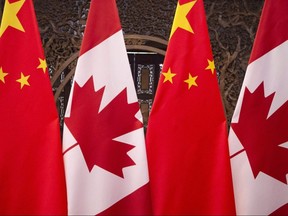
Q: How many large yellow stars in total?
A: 2